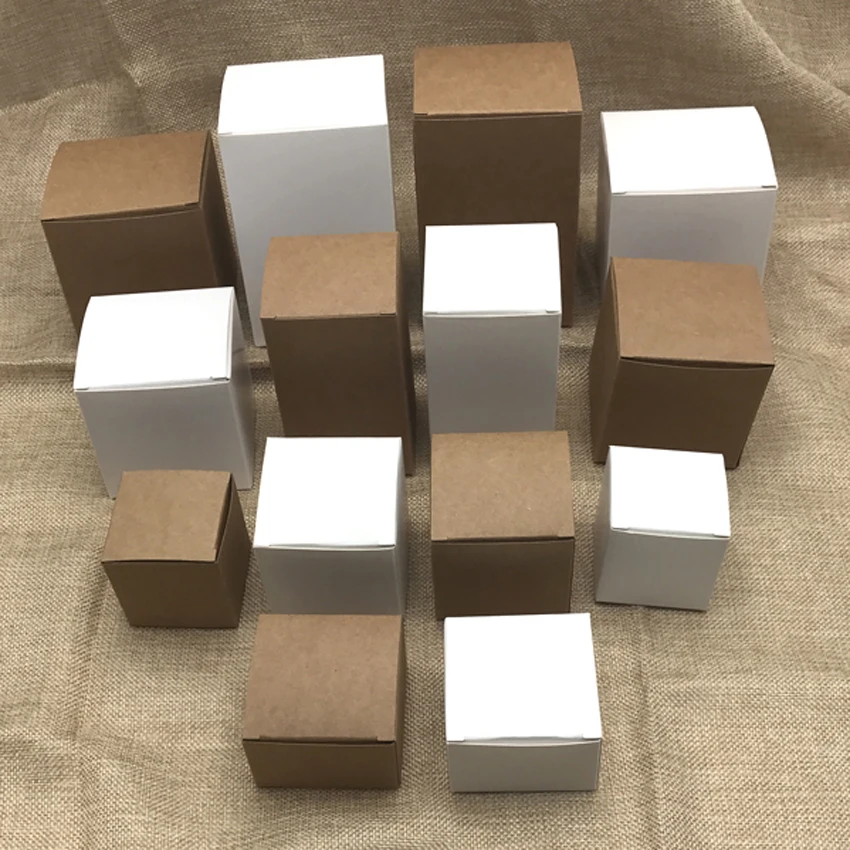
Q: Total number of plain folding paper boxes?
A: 14